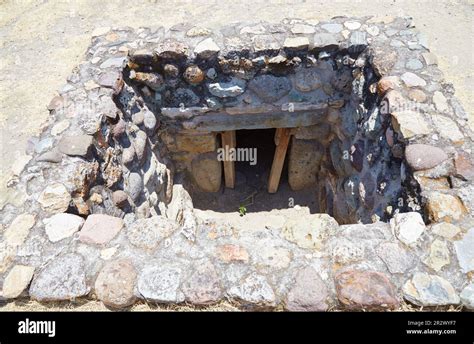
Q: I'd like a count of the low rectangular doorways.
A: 1